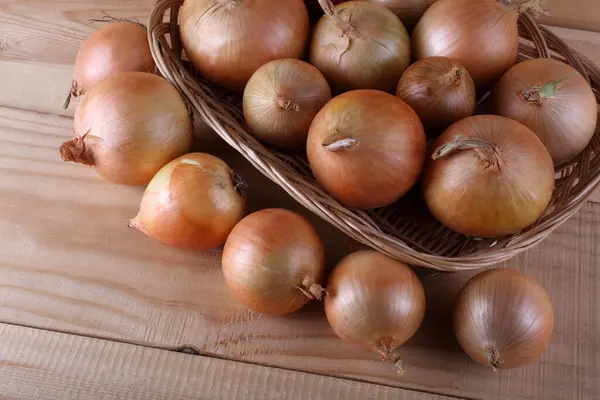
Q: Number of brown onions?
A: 15